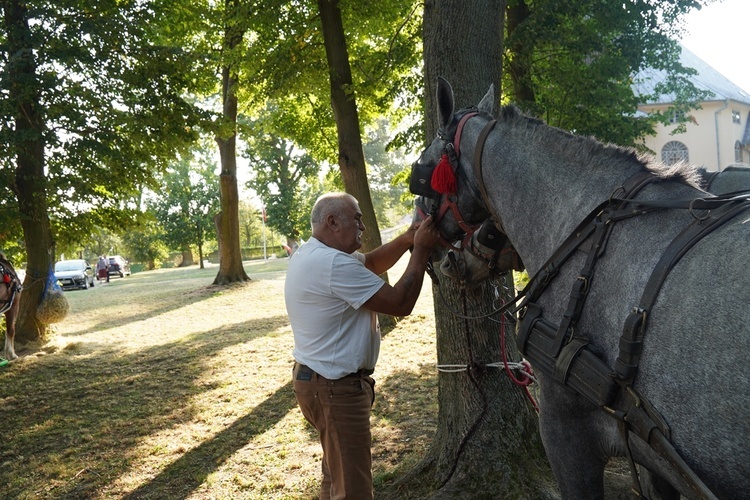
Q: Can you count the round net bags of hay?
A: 1